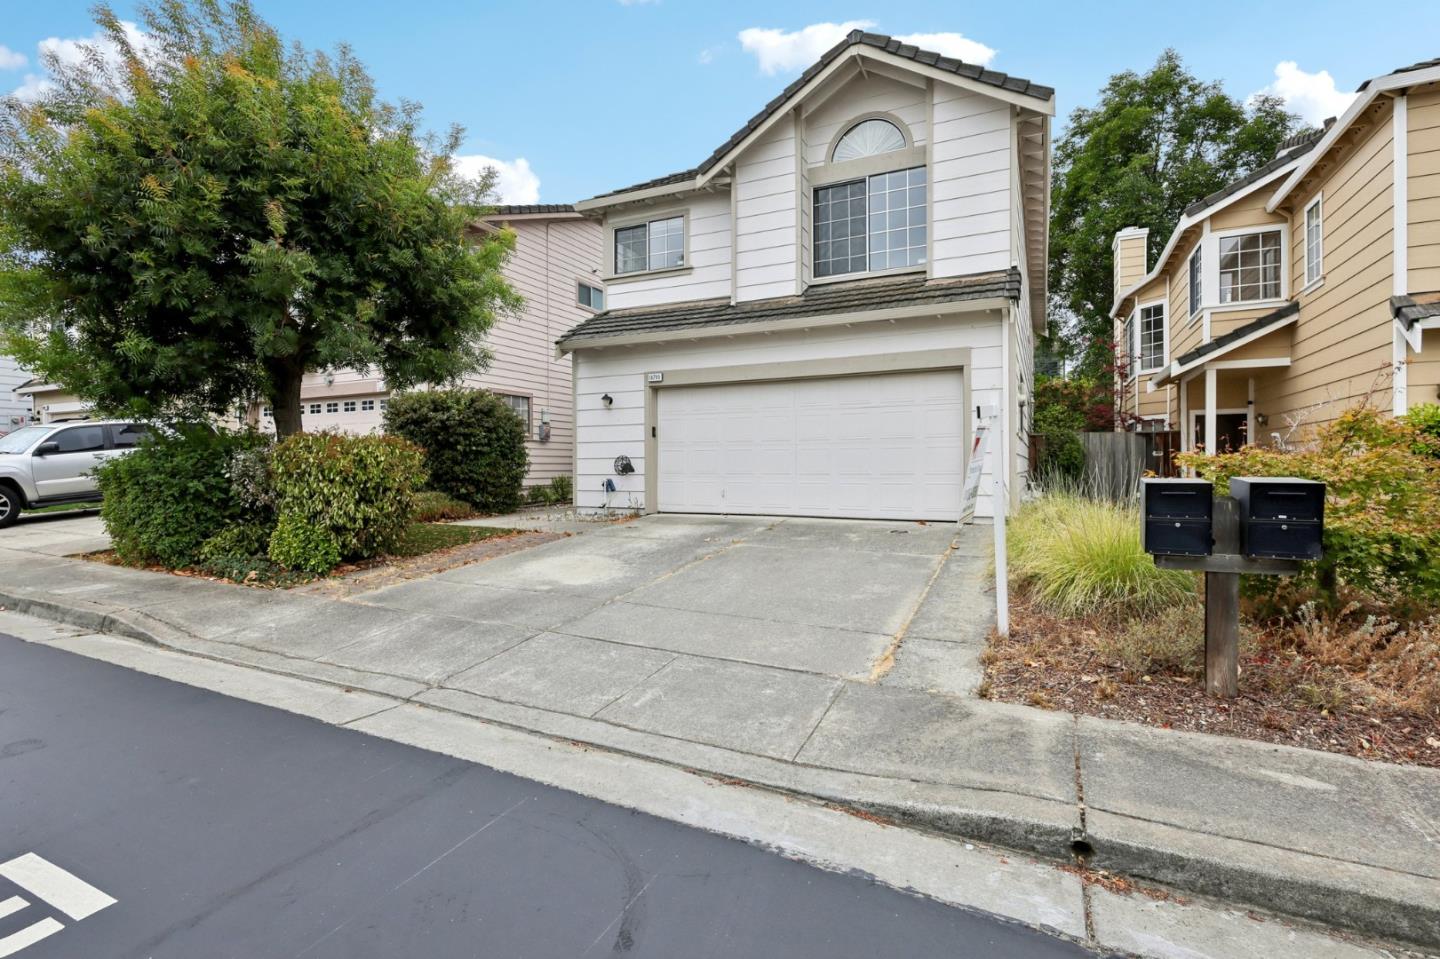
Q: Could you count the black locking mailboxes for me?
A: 2